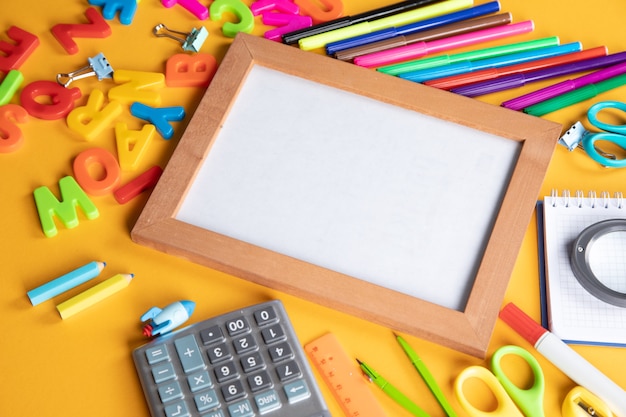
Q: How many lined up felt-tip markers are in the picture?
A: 11